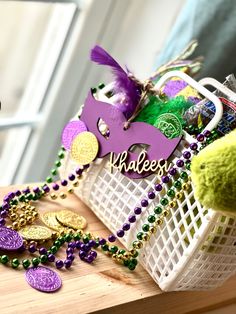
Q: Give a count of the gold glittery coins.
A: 4